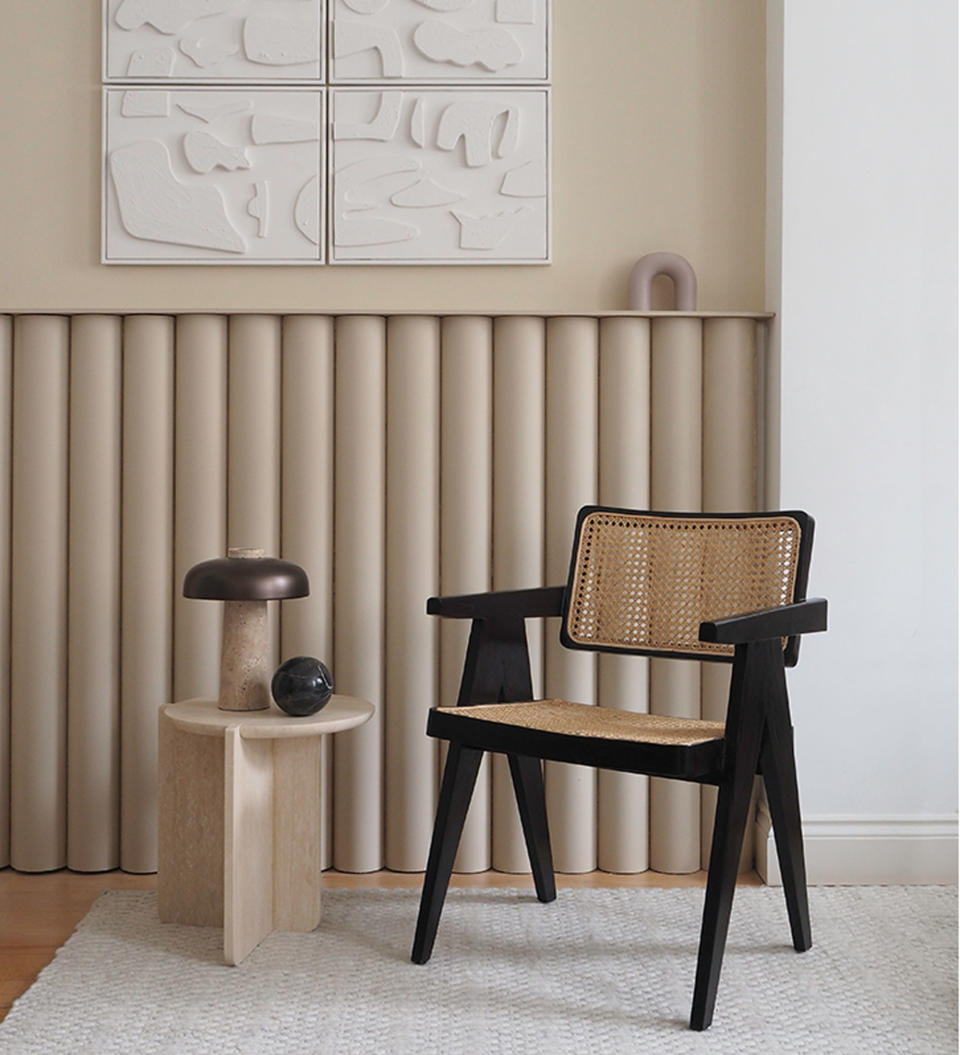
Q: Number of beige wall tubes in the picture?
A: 15